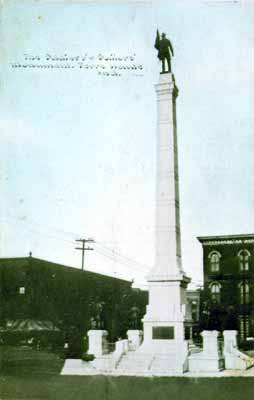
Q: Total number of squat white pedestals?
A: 4